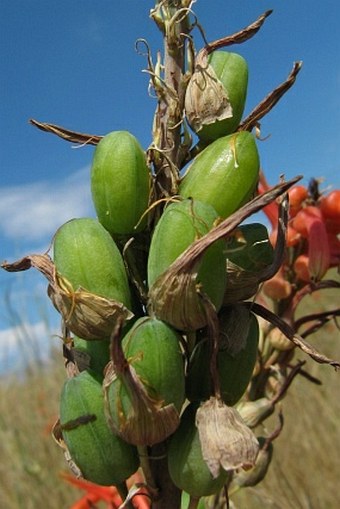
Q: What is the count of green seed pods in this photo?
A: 11